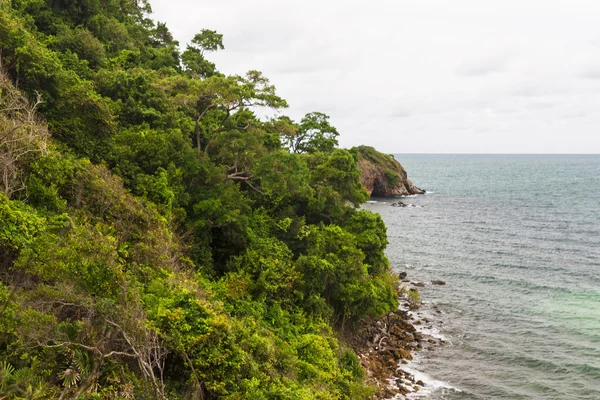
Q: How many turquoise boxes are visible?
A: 0